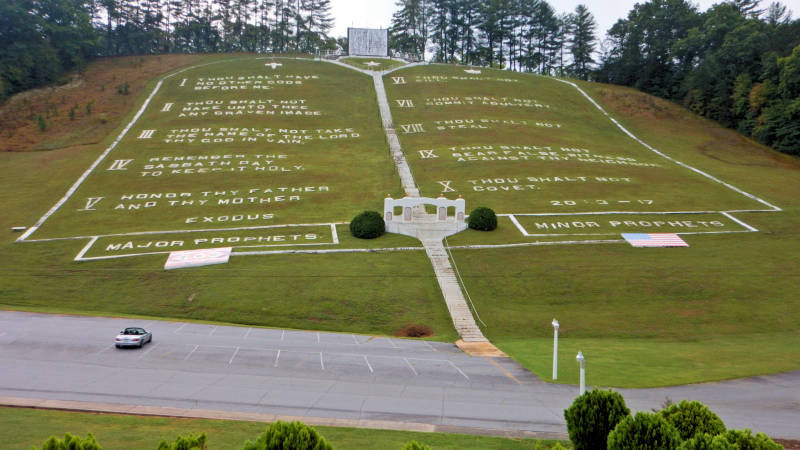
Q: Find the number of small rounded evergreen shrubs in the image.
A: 2